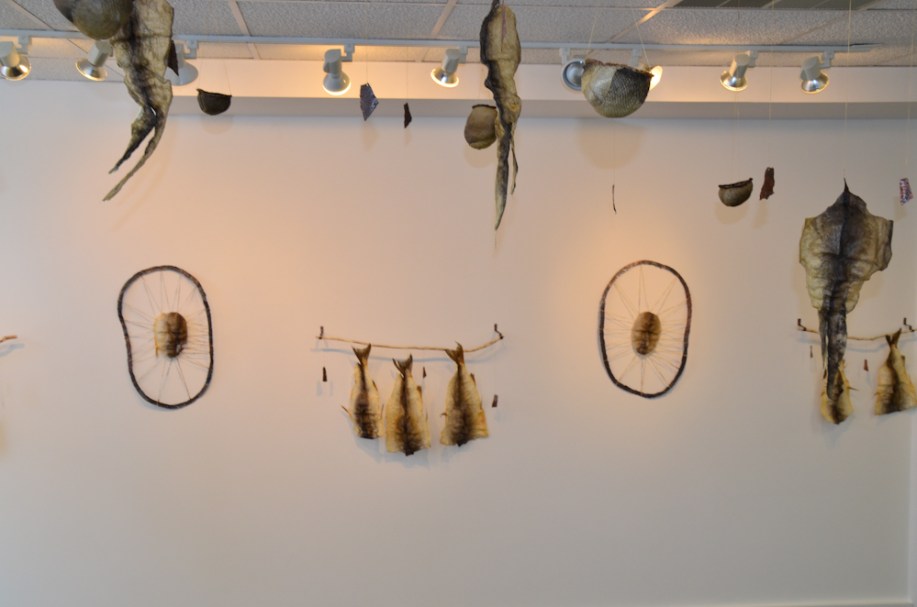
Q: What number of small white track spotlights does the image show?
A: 9